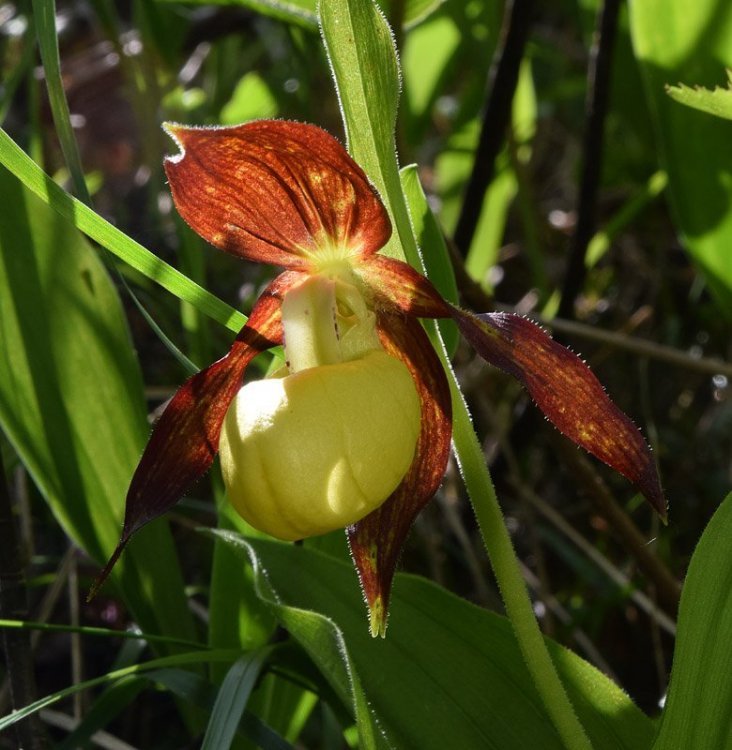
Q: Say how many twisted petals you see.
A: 2